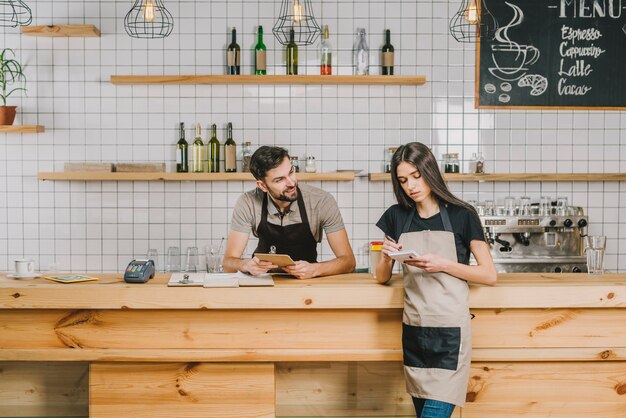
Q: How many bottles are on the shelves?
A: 10